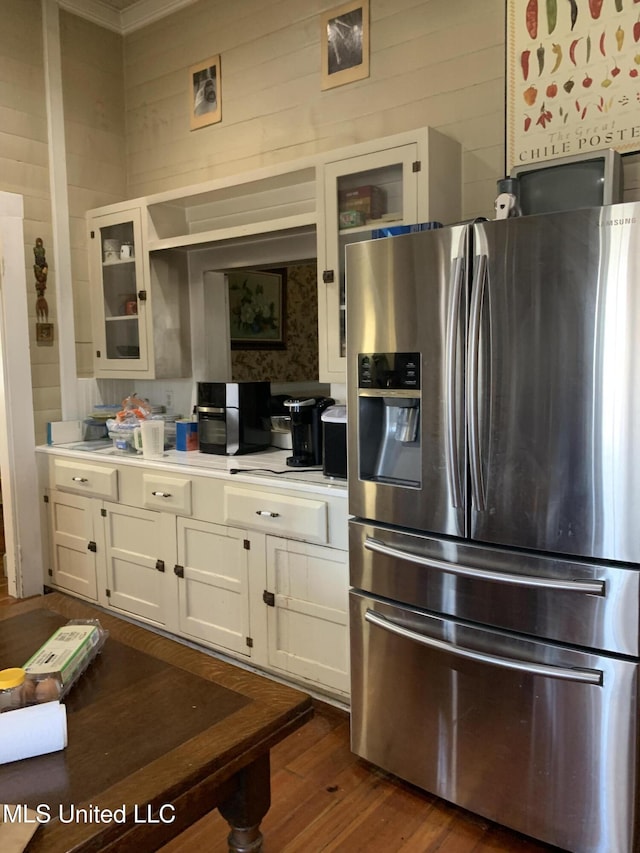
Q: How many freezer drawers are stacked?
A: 2